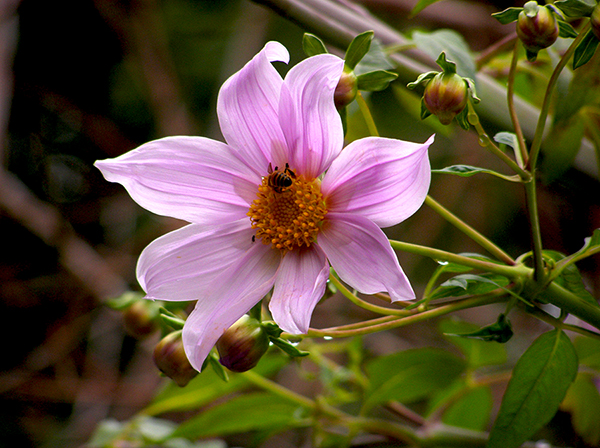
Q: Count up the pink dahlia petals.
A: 8